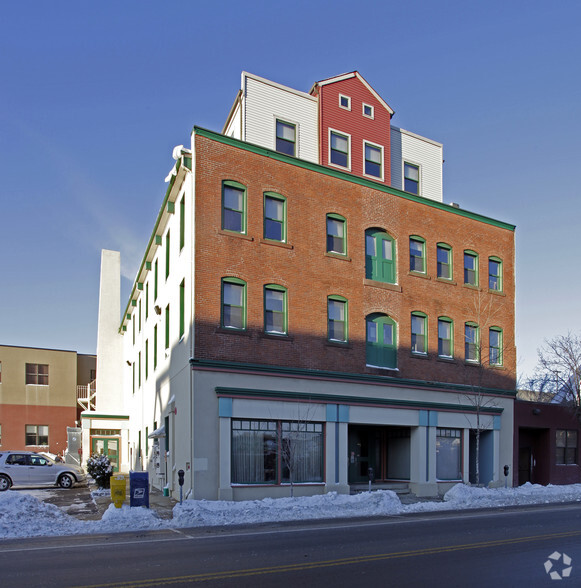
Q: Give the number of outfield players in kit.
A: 0